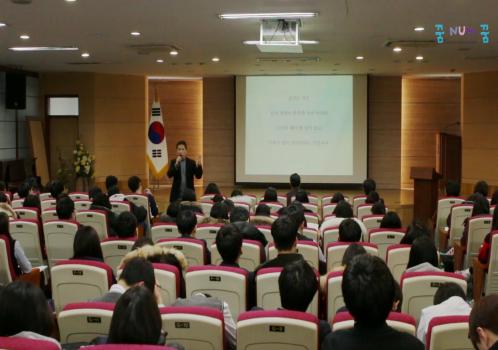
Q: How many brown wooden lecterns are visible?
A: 1